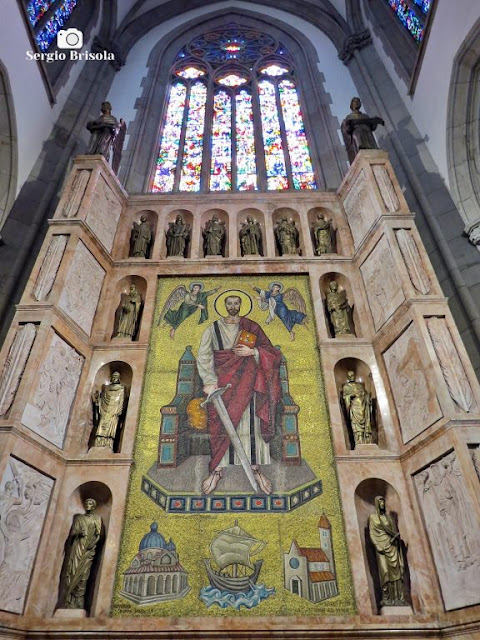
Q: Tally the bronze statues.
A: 14